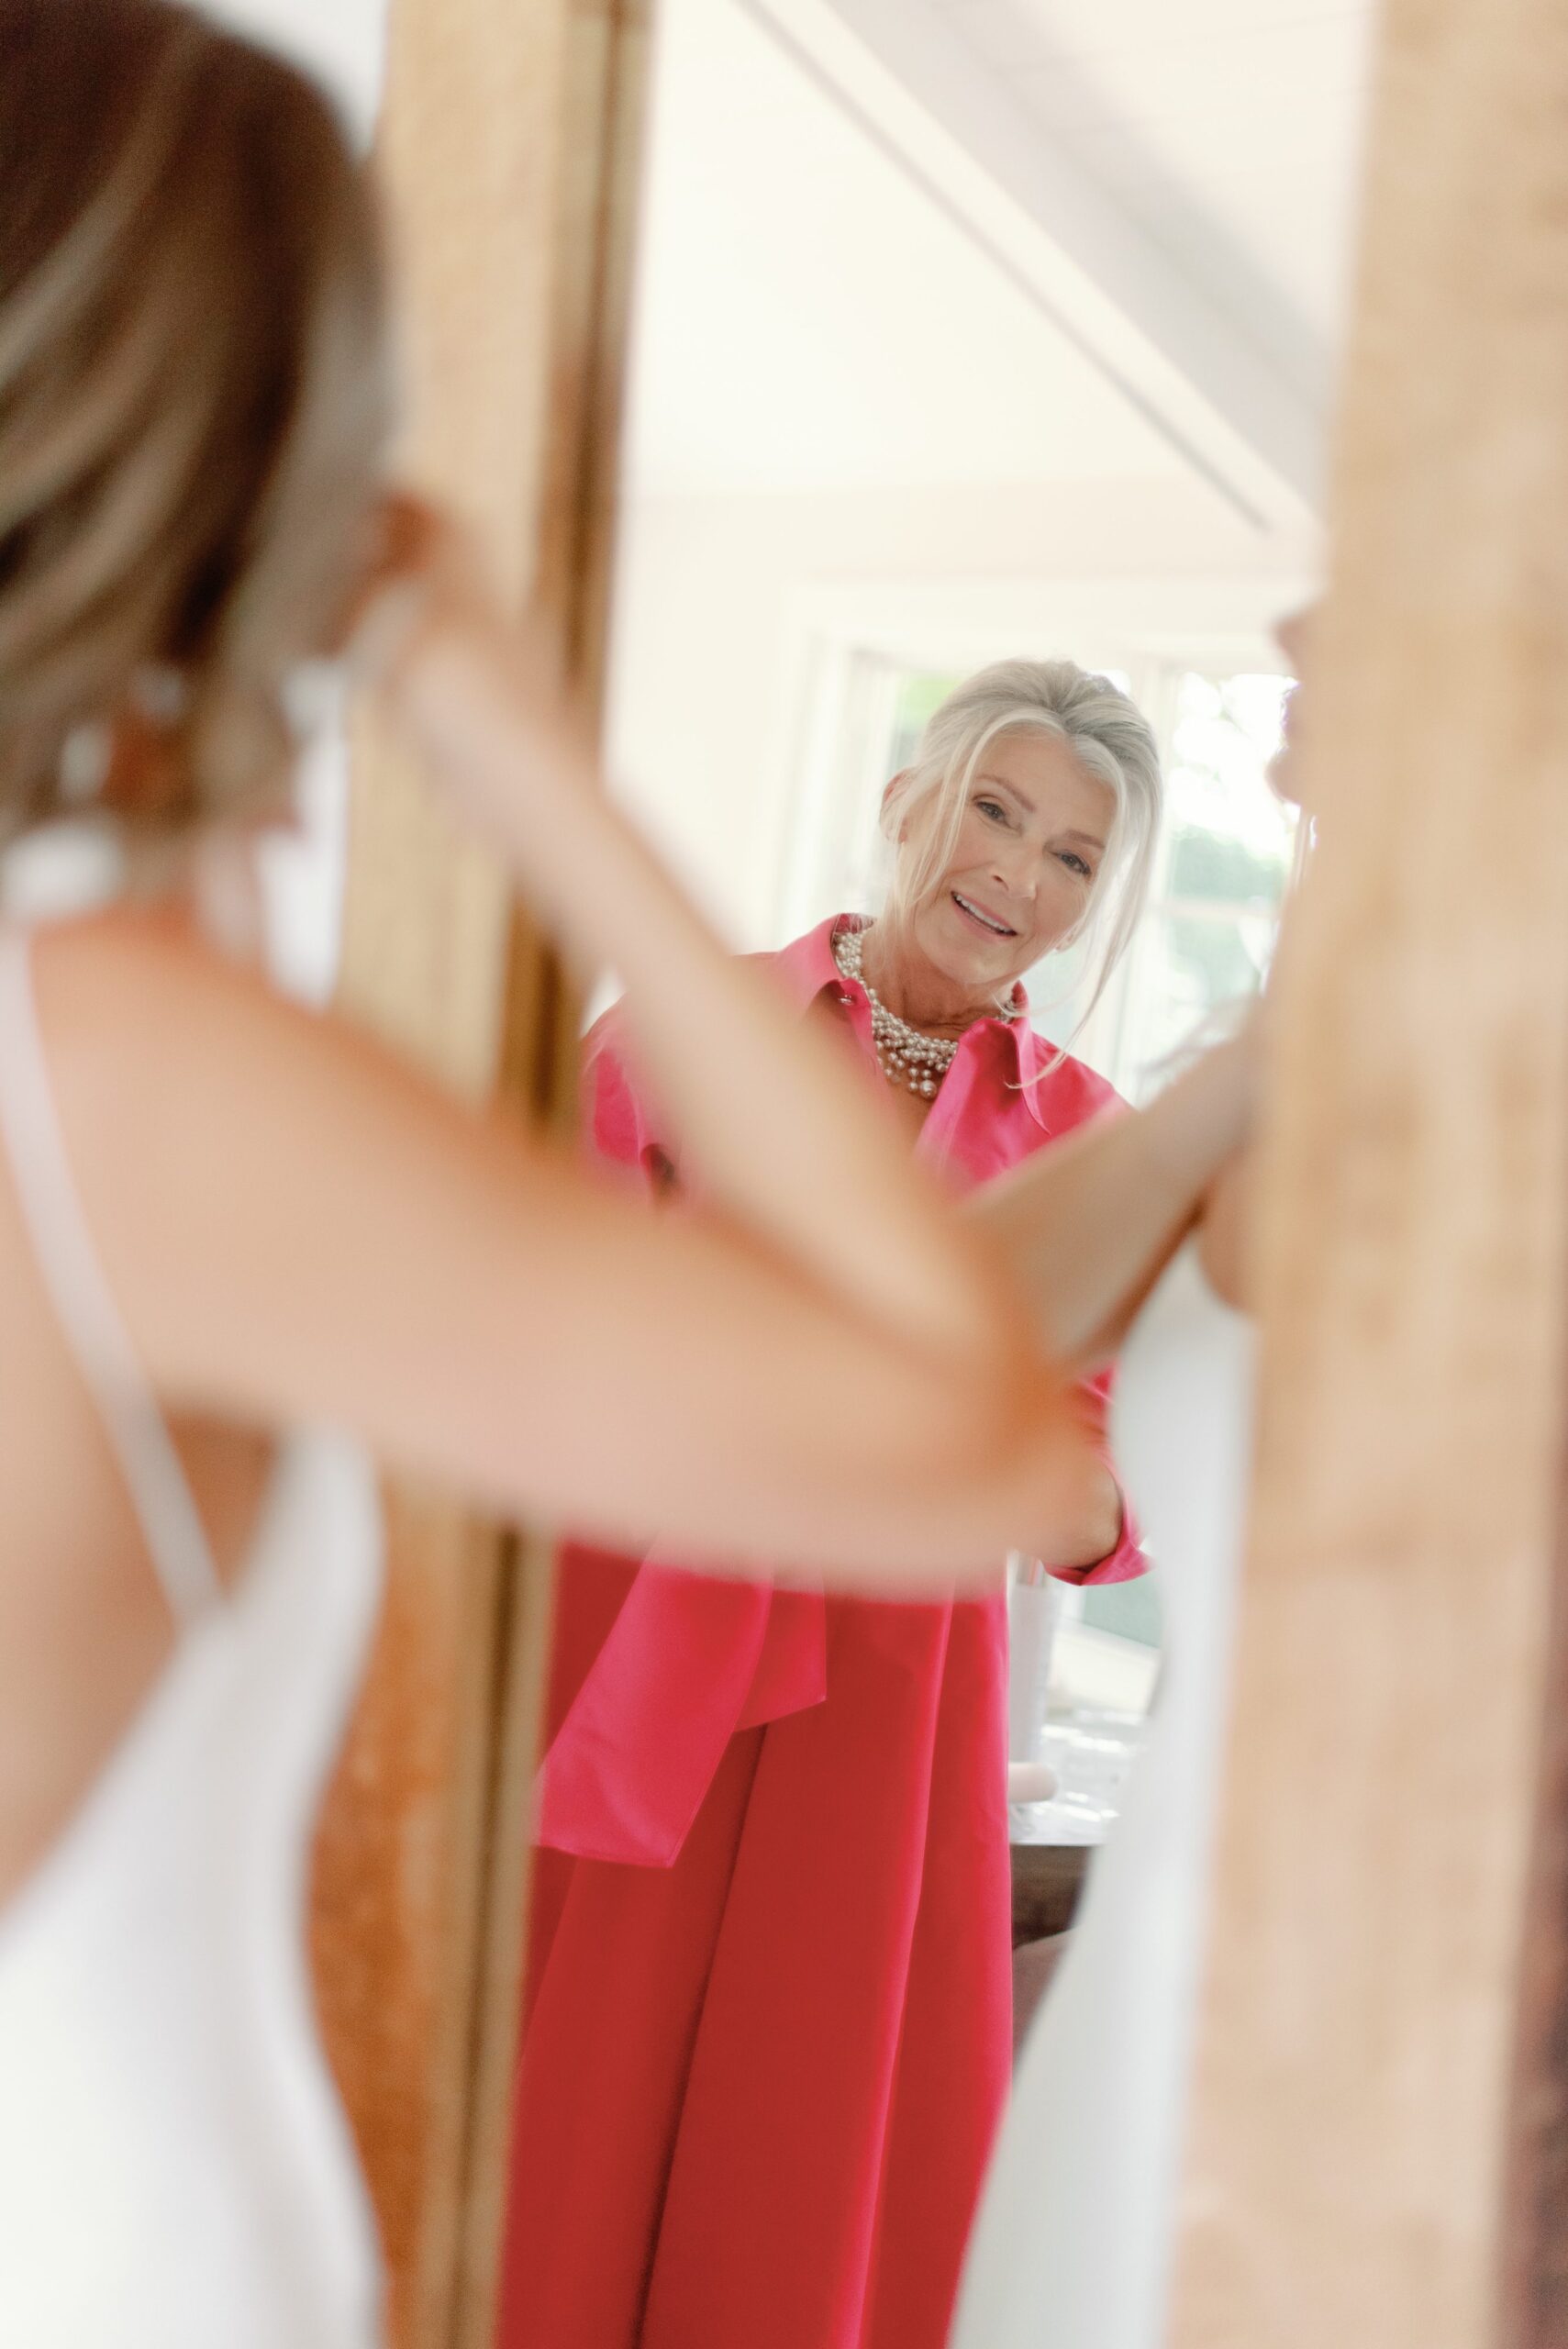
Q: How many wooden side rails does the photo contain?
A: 2